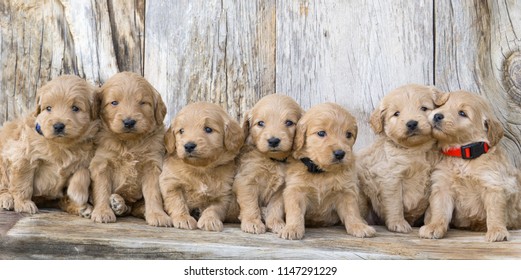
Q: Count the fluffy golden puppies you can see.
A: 7